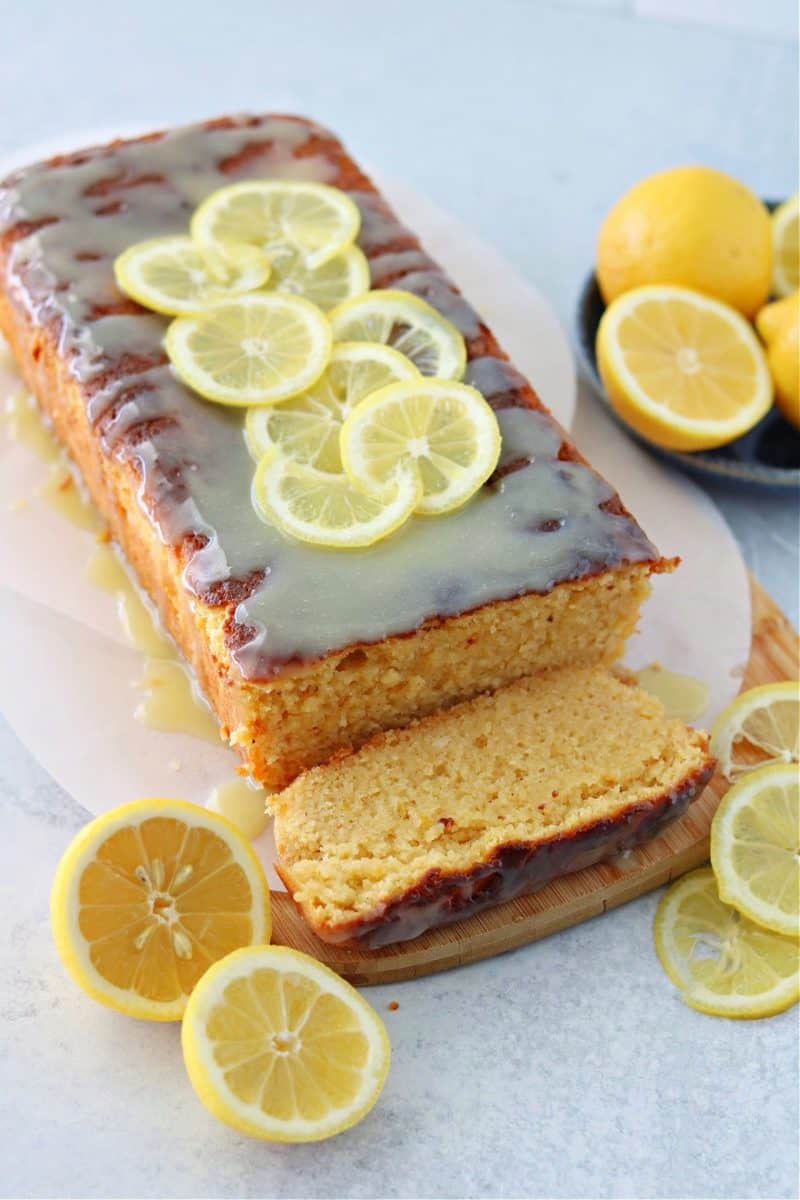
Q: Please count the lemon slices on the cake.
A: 8